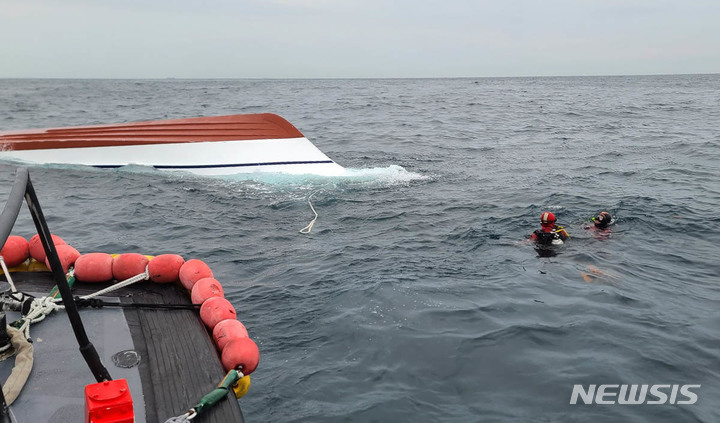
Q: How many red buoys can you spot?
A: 11